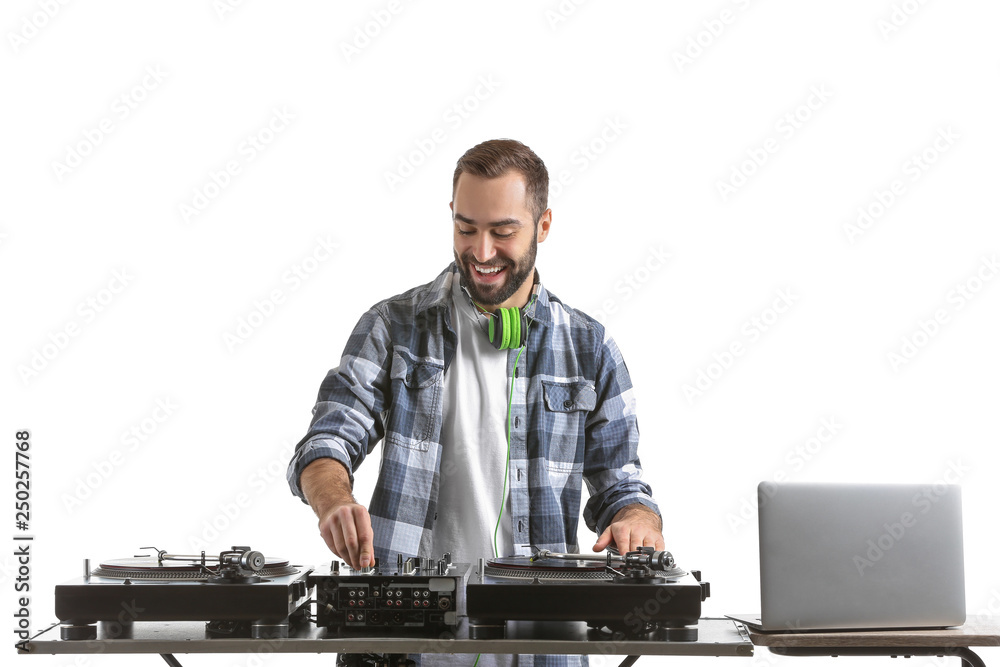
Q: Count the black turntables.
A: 2